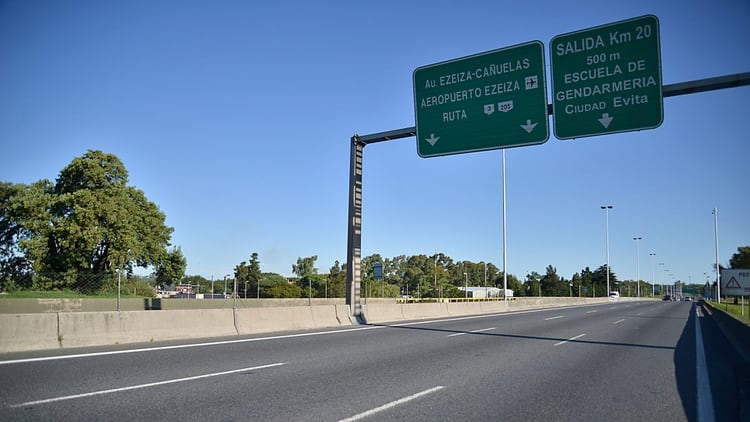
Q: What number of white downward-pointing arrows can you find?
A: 3